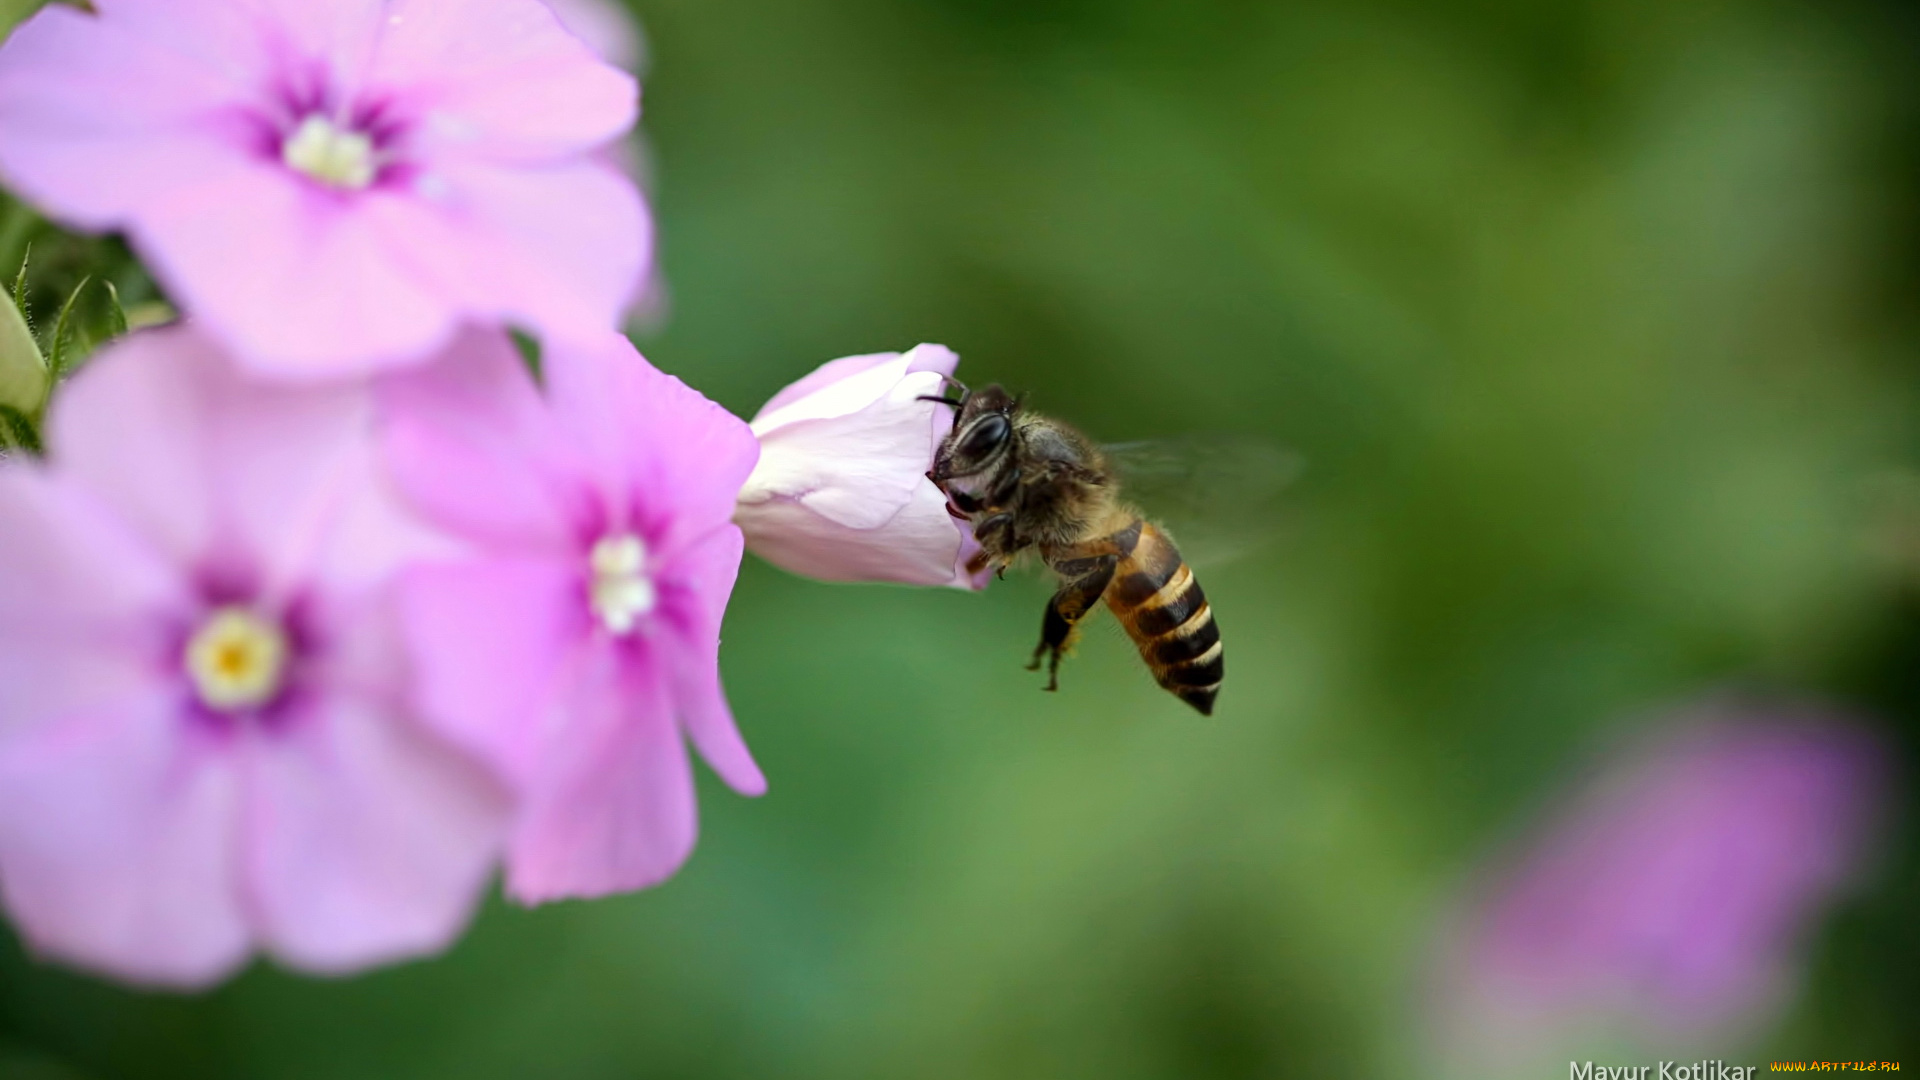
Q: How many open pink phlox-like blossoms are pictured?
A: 3